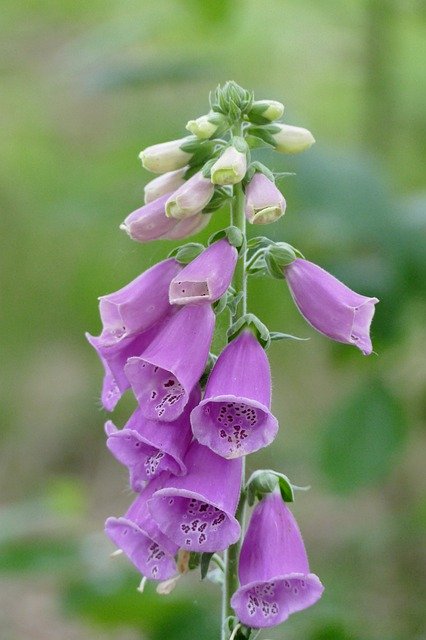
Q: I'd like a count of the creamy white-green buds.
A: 5